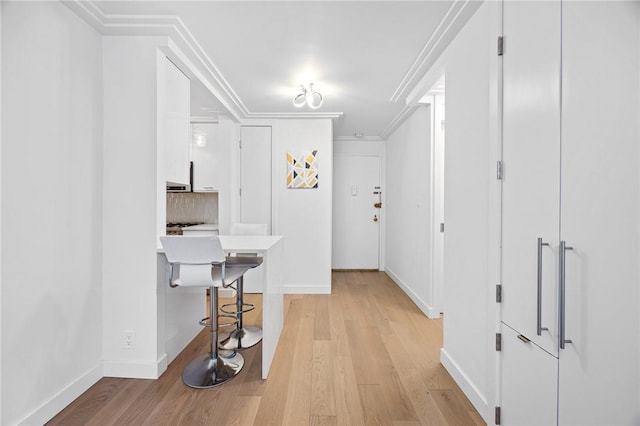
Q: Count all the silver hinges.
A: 5